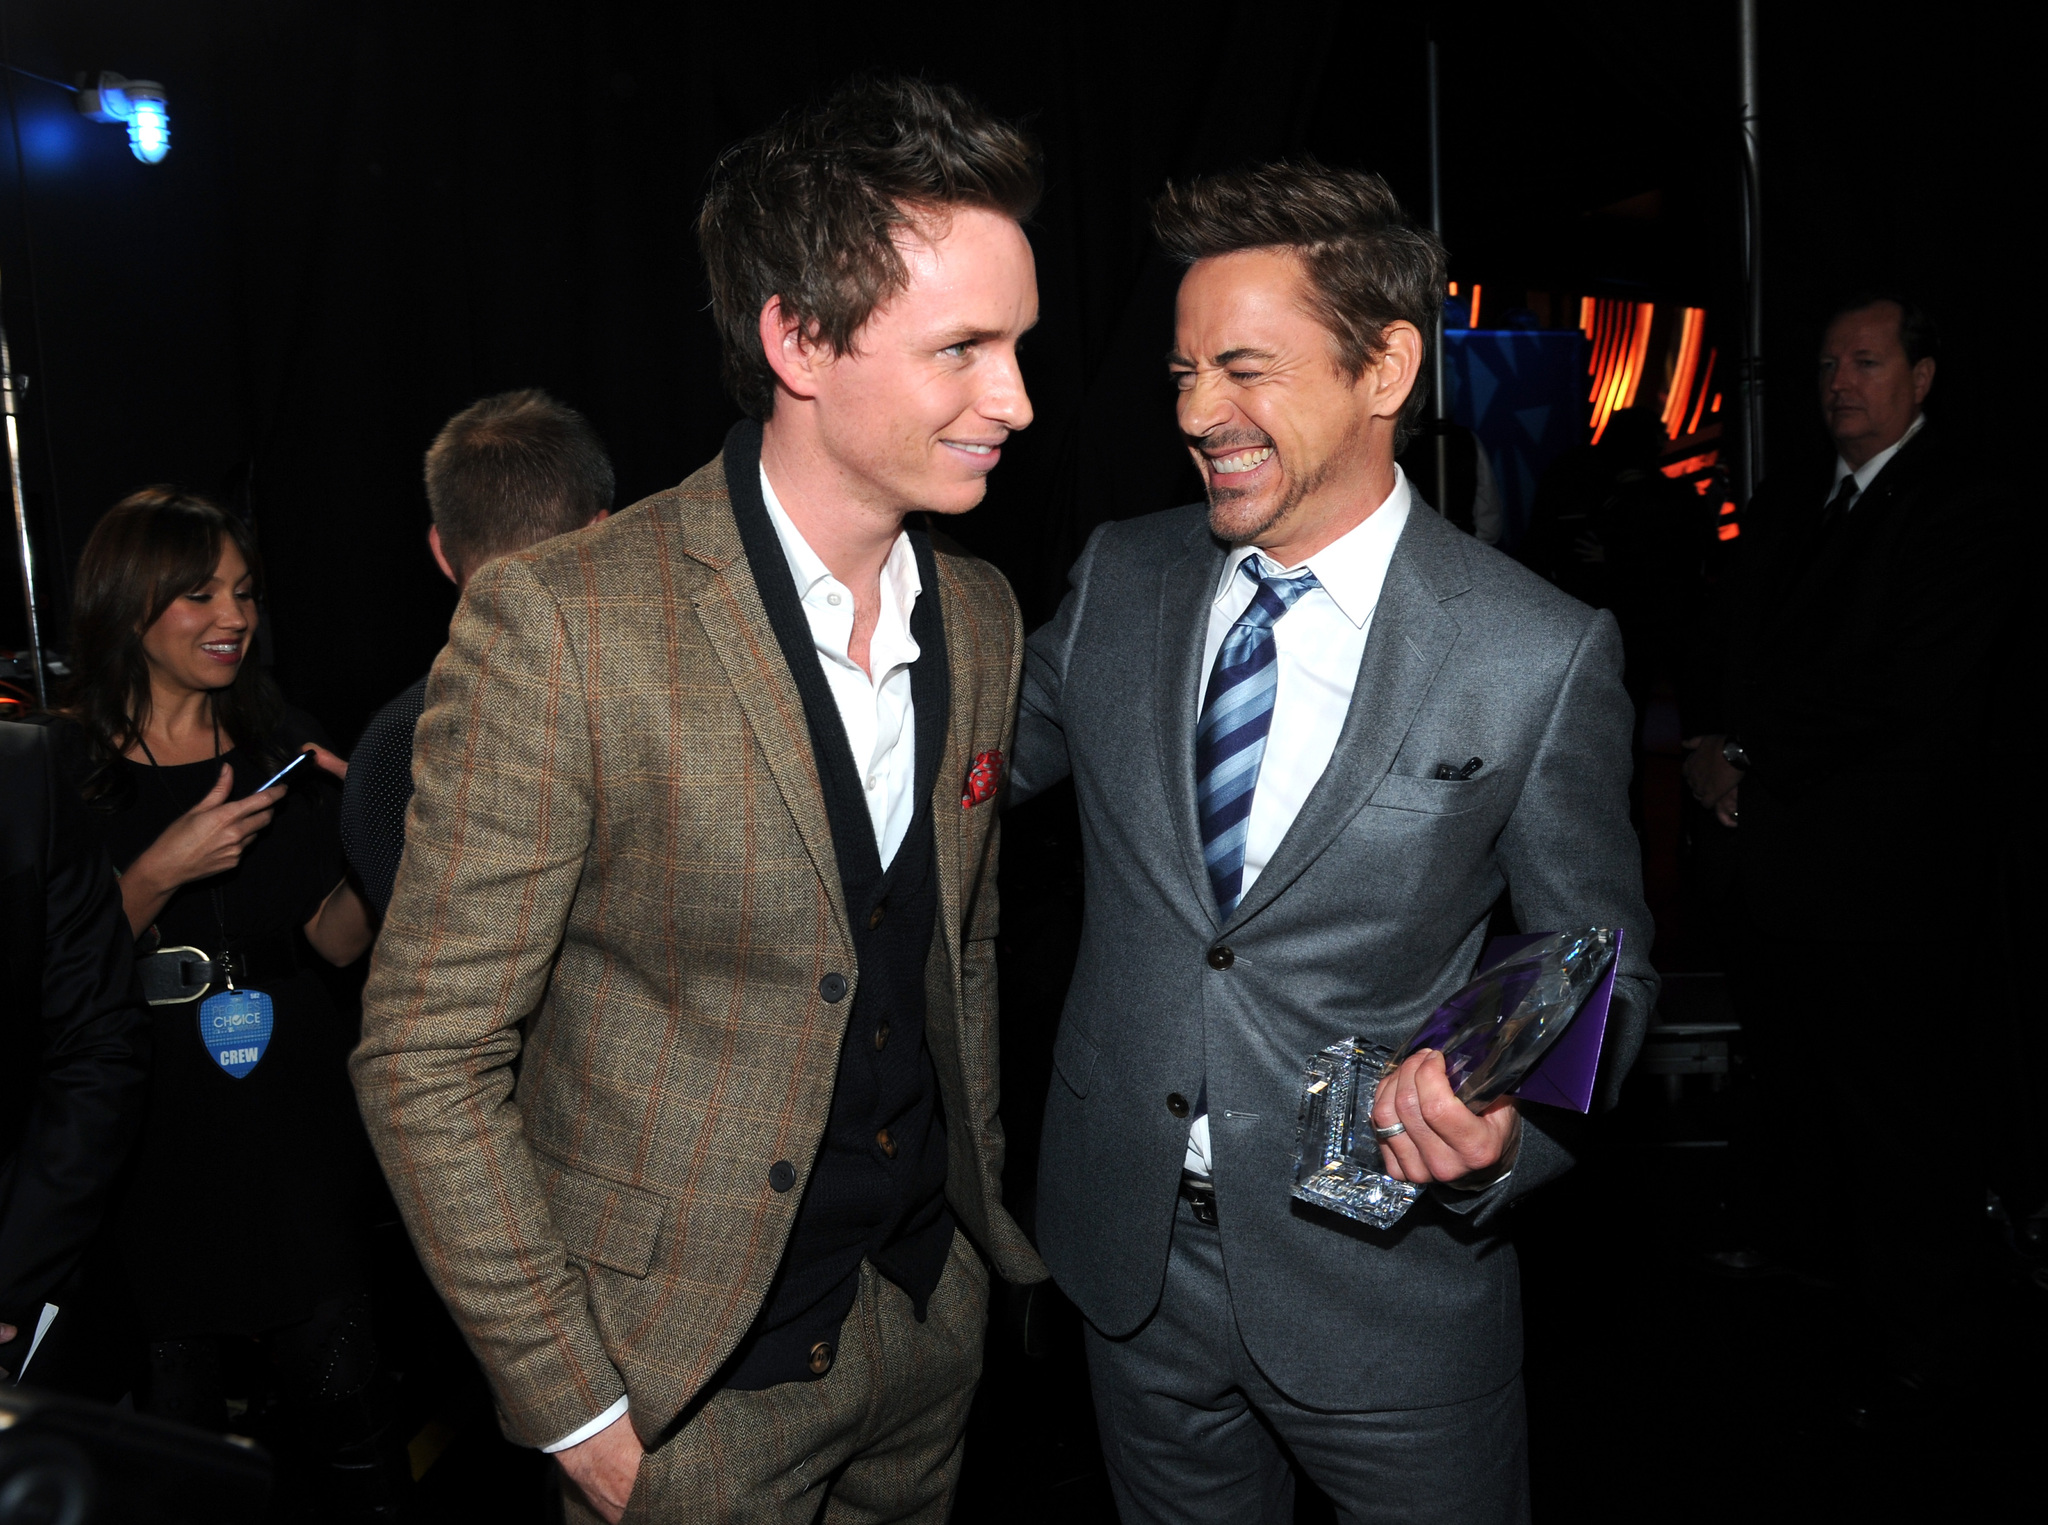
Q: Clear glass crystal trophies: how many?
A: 1